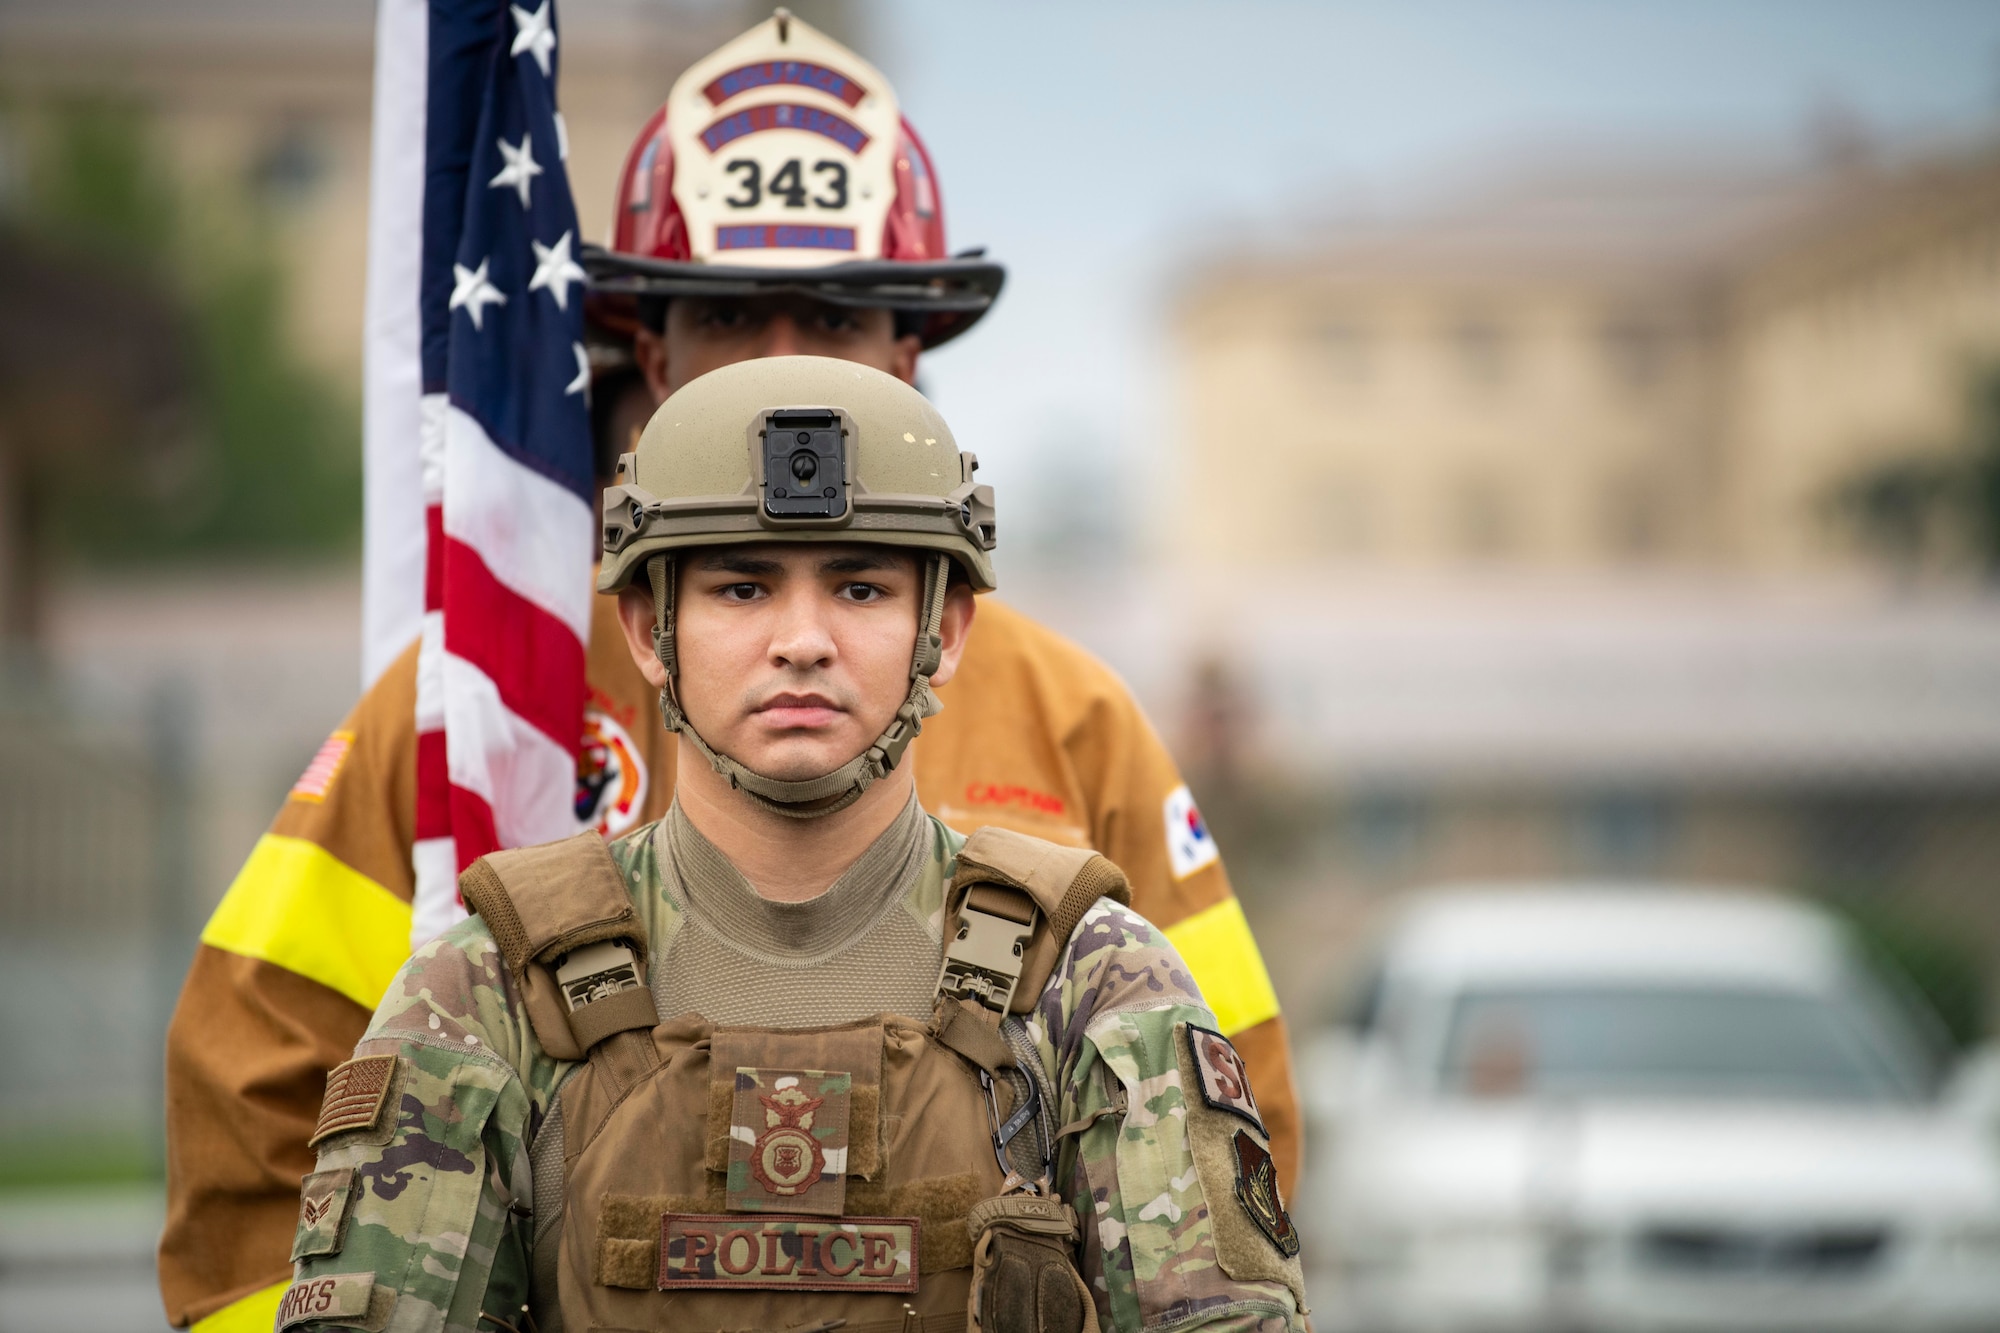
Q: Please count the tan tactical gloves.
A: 1